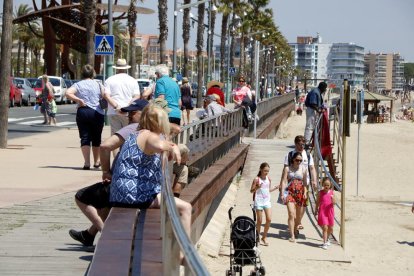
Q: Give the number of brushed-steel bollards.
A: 0